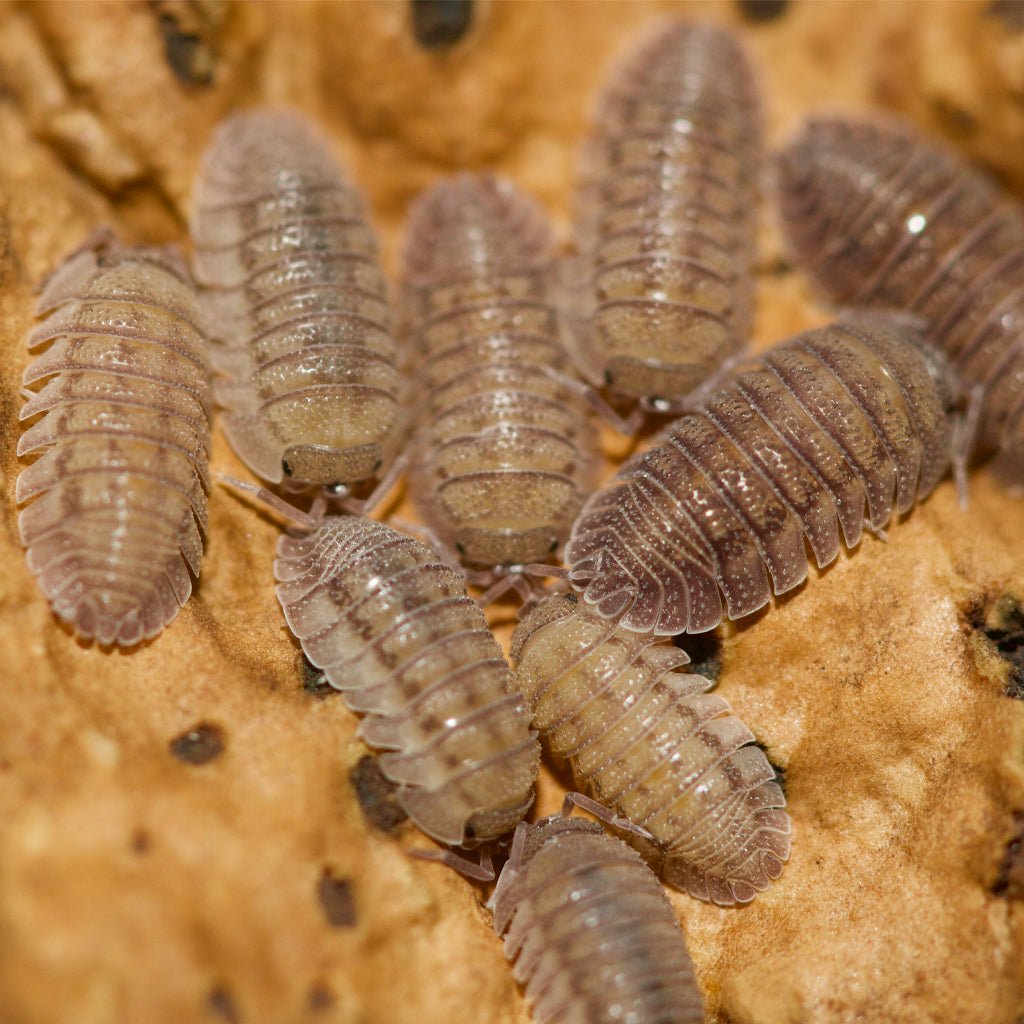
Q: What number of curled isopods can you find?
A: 0